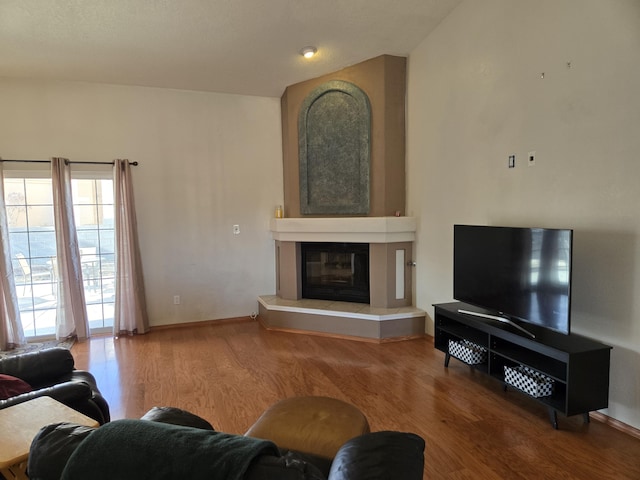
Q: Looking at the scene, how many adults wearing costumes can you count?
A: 0